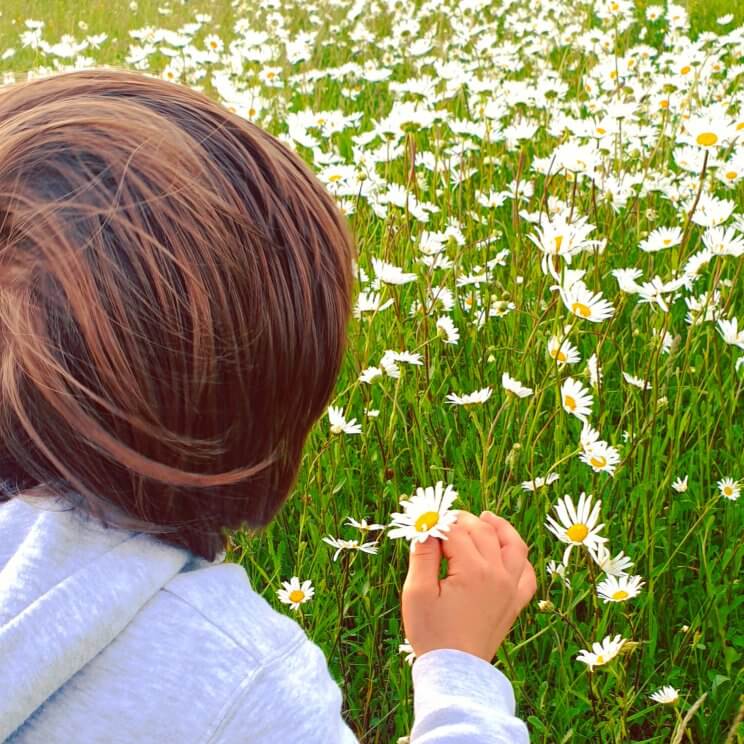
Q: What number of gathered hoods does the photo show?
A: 1